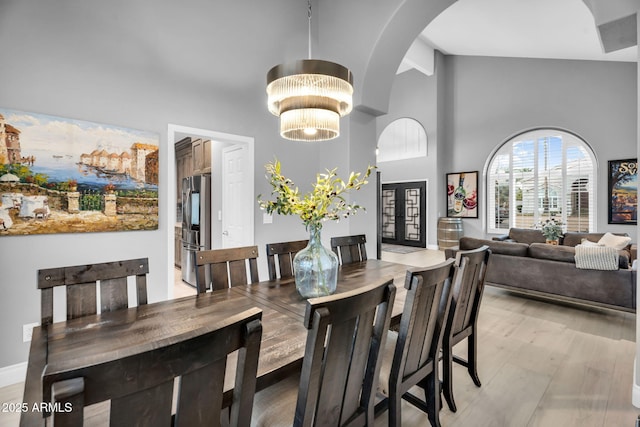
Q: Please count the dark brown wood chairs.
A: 8